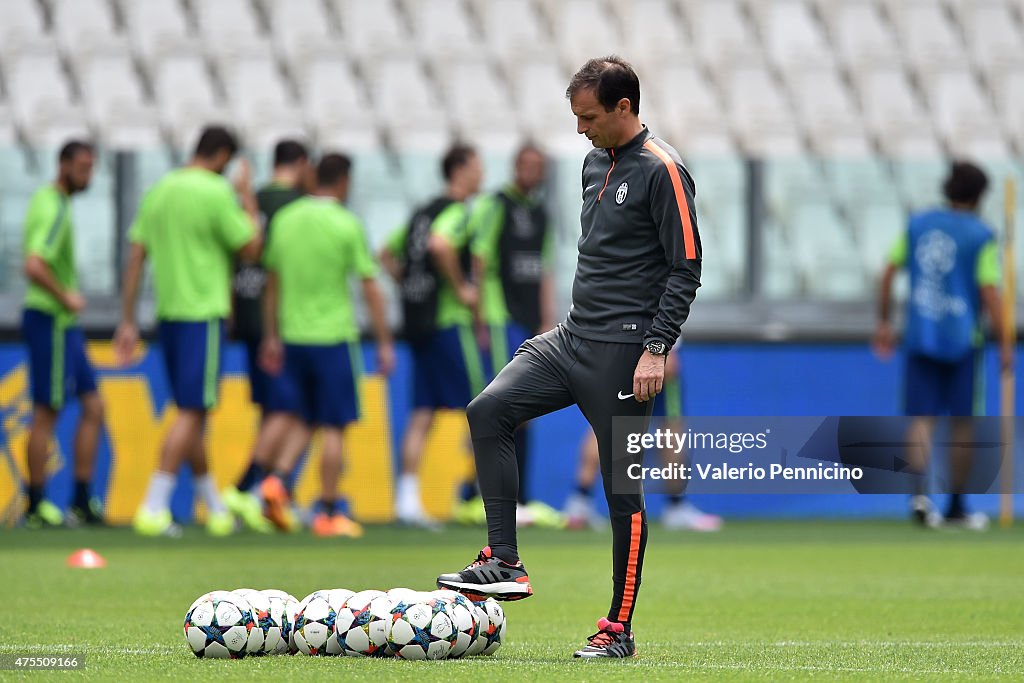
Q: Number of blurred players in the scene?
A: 8